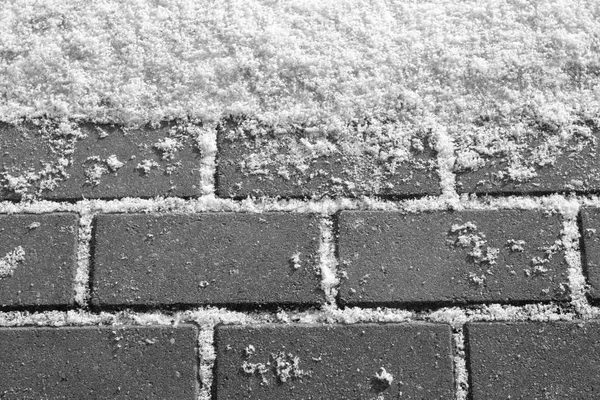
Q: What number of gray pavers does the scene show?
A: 10